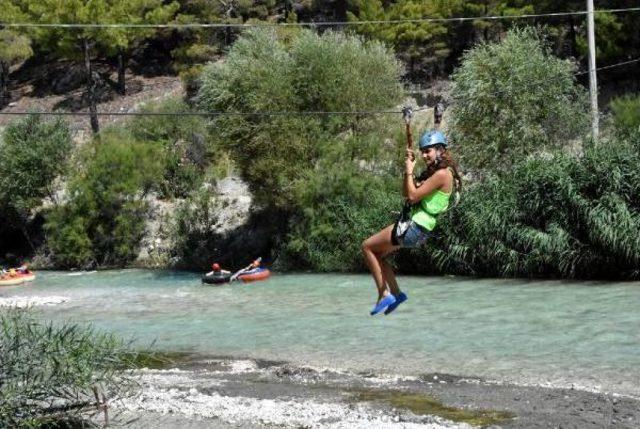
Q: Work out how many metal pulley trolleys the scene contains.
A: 2